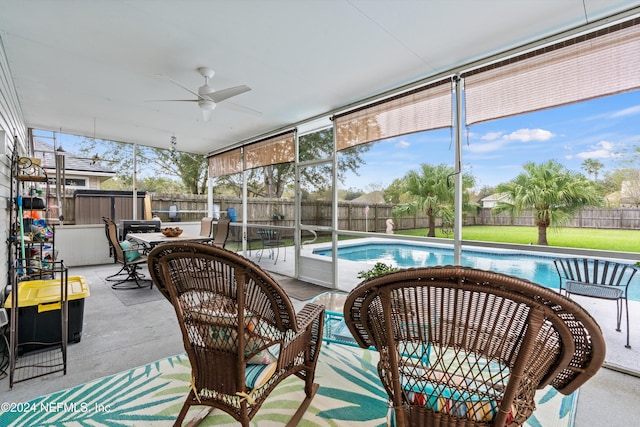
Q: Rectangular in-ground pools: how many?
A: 1